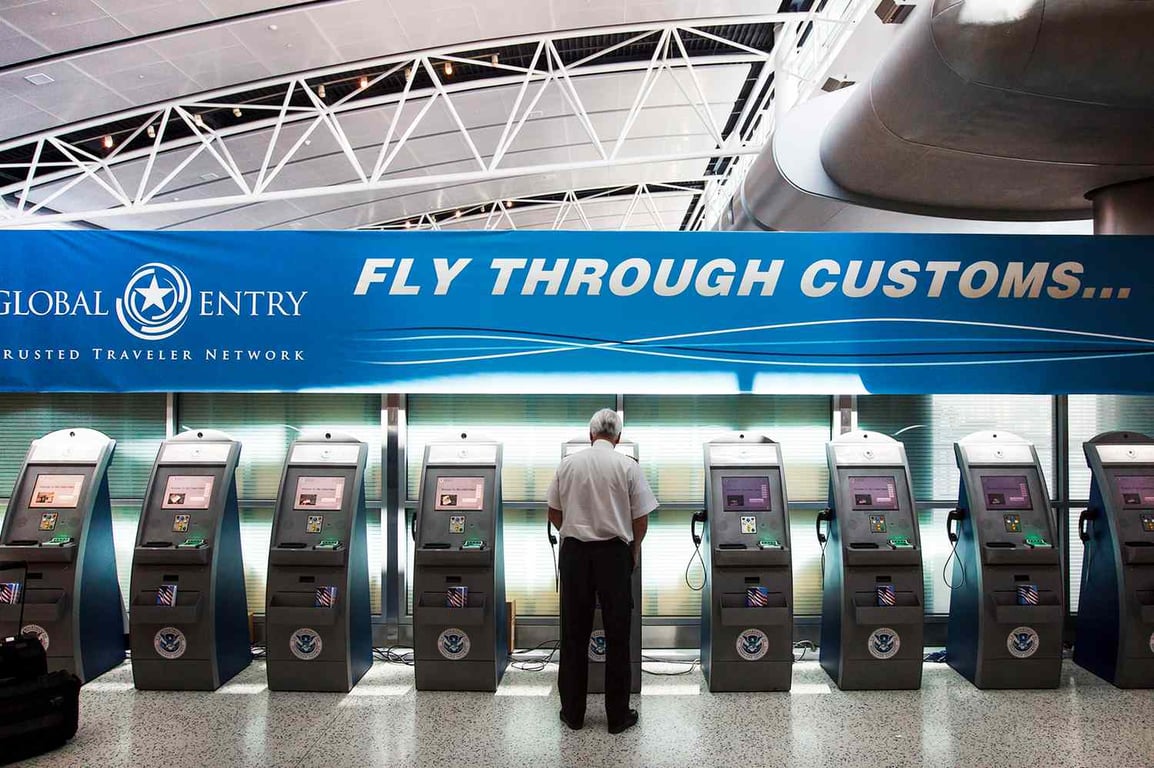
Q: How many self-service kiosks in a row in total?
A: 9